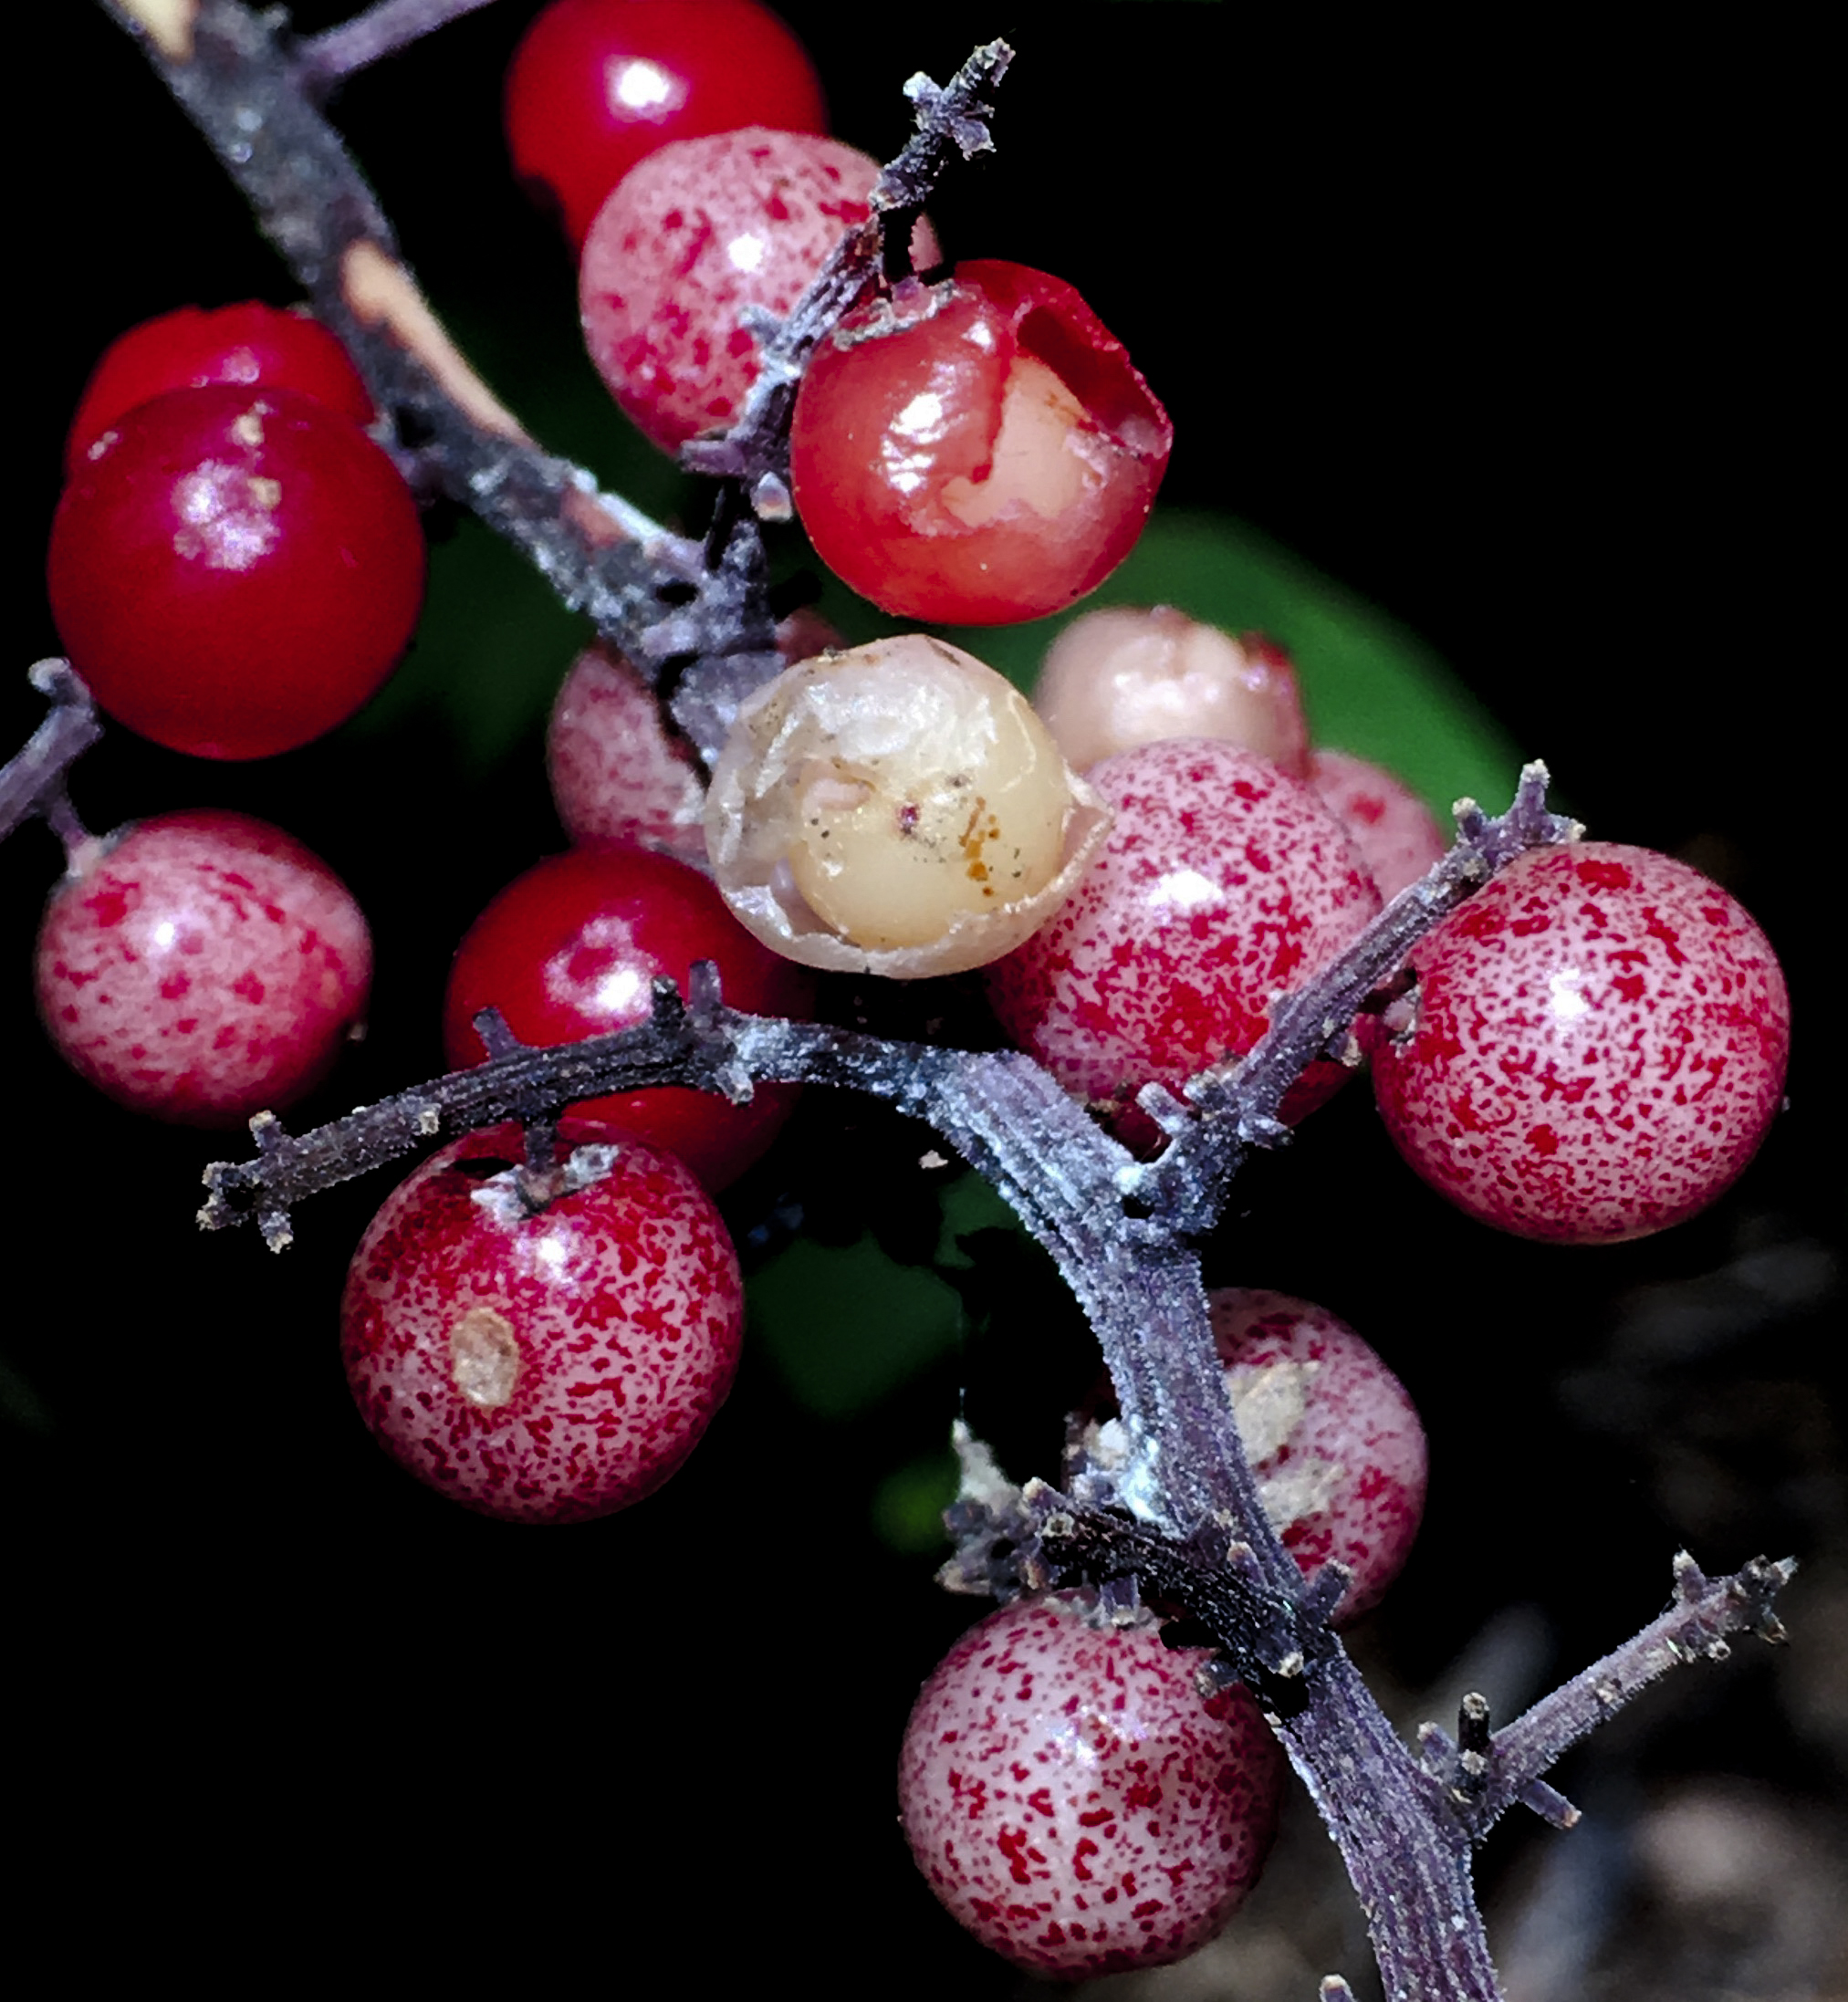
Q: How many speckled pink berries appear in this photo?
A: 9